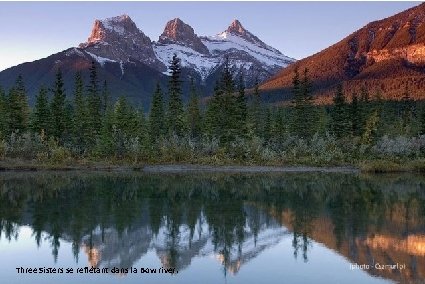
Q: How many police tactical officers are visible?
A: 0